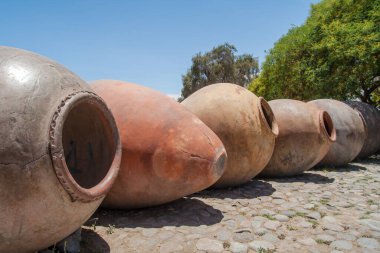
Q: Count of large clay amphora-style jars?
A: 6